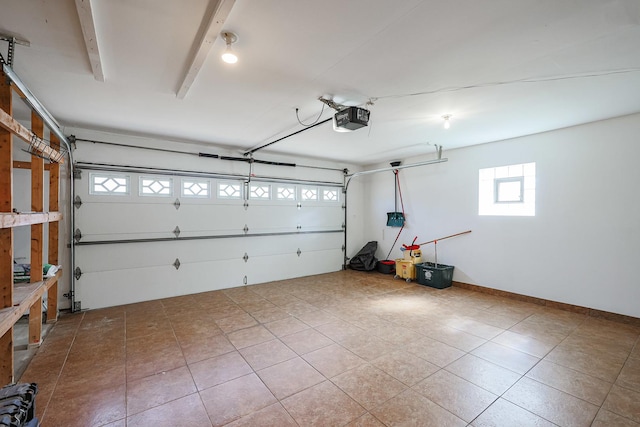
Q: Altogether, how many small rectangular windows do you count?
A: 8